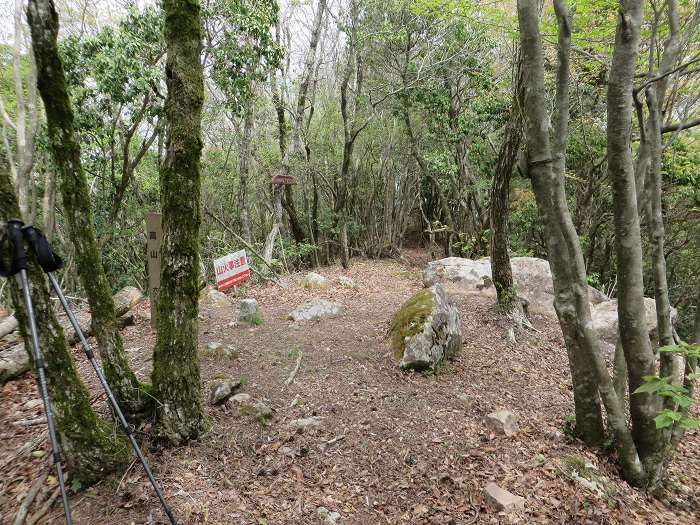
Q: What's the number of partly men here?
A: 0